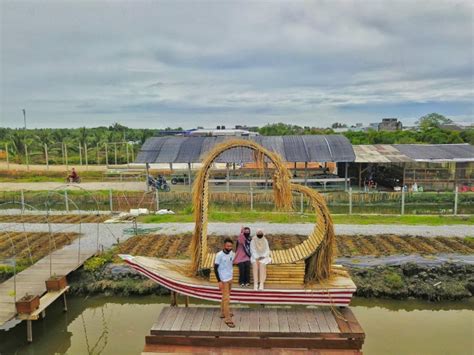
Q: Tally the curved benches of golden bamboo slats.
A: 1